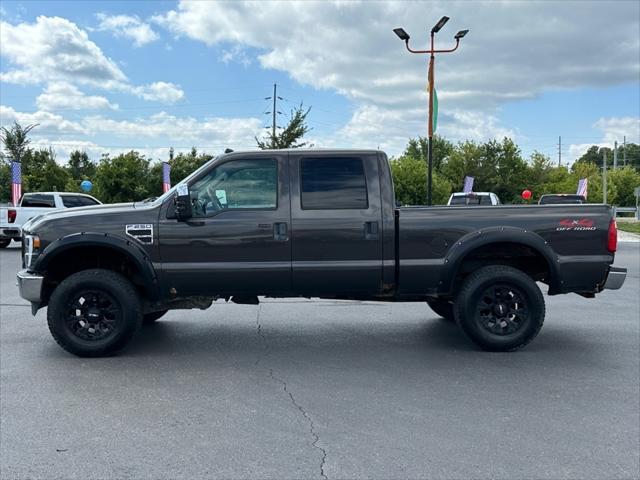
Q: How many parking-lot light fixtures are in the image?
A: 3